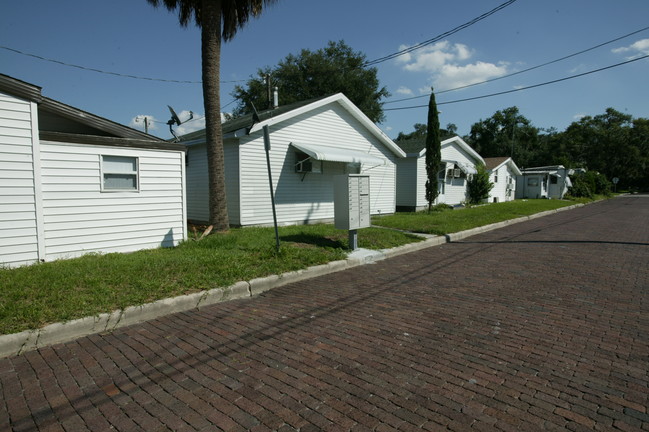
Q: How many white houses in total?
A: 5